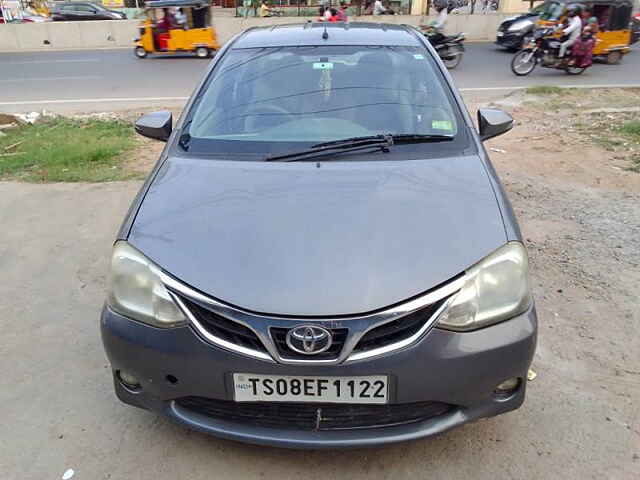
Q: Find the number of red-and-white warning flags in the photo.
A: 0